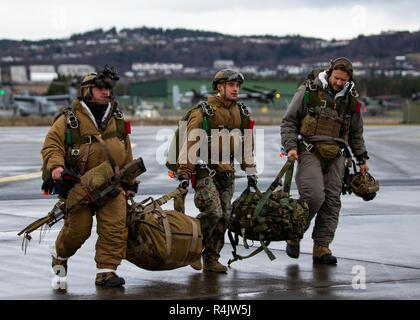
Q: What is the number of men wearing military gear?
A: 3